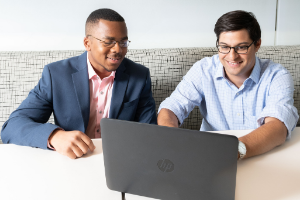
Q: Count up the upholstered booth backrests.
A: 1